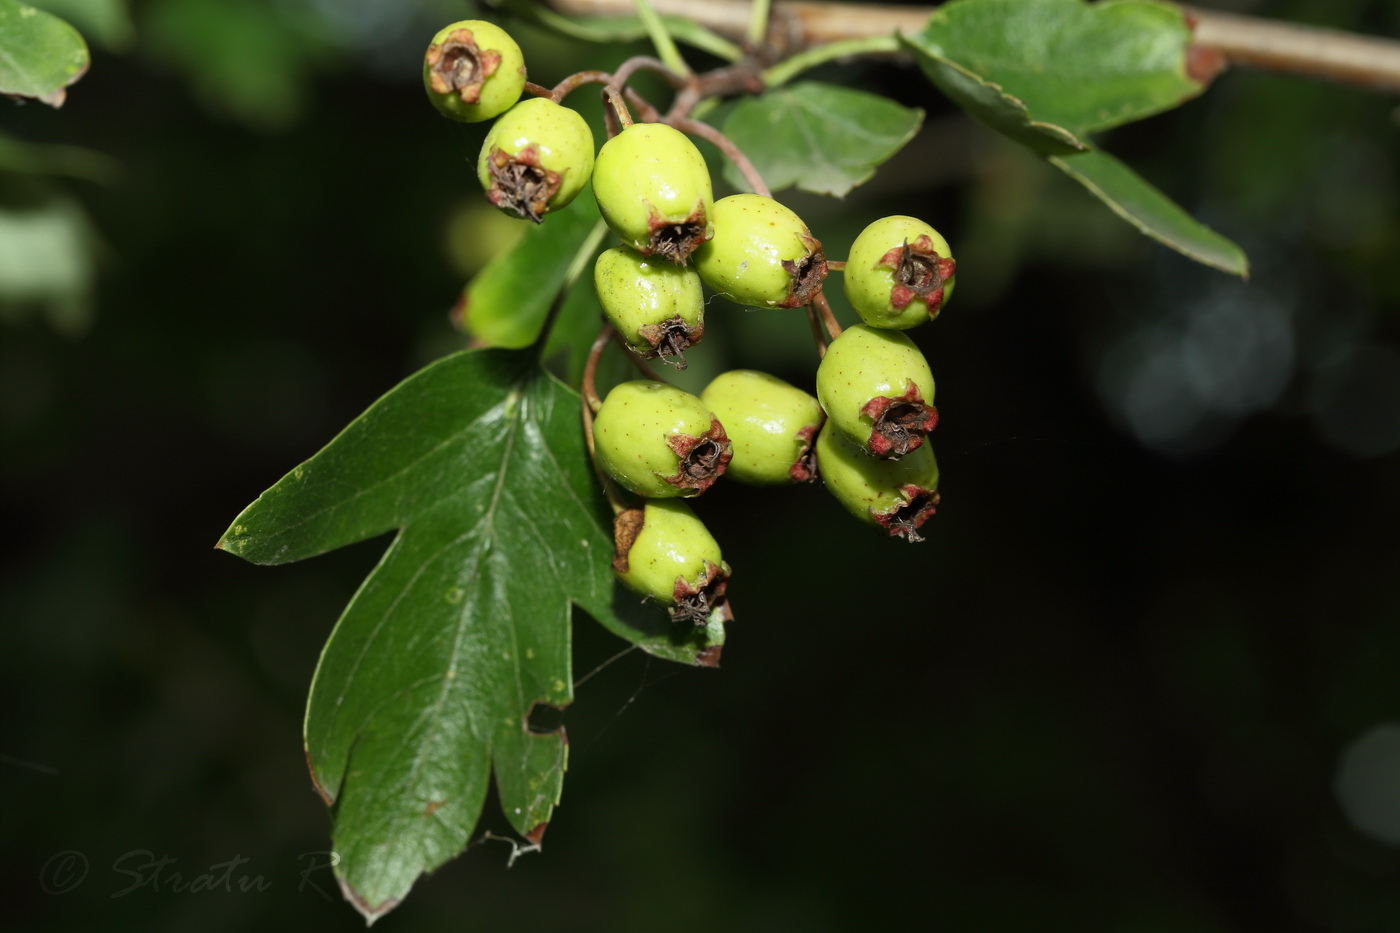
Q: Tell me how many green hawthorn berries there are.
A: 11